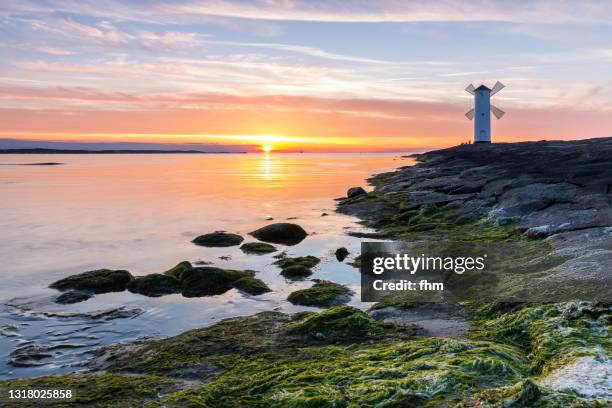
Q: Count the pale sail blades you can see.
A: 4